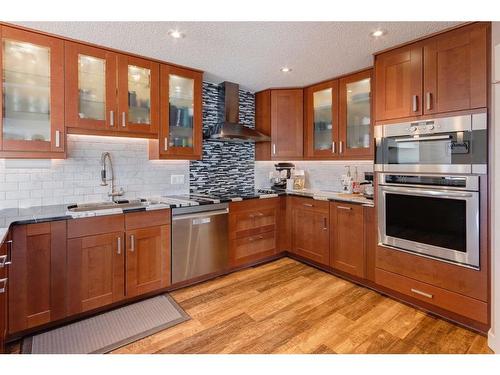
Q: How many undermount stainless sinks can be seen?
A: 1